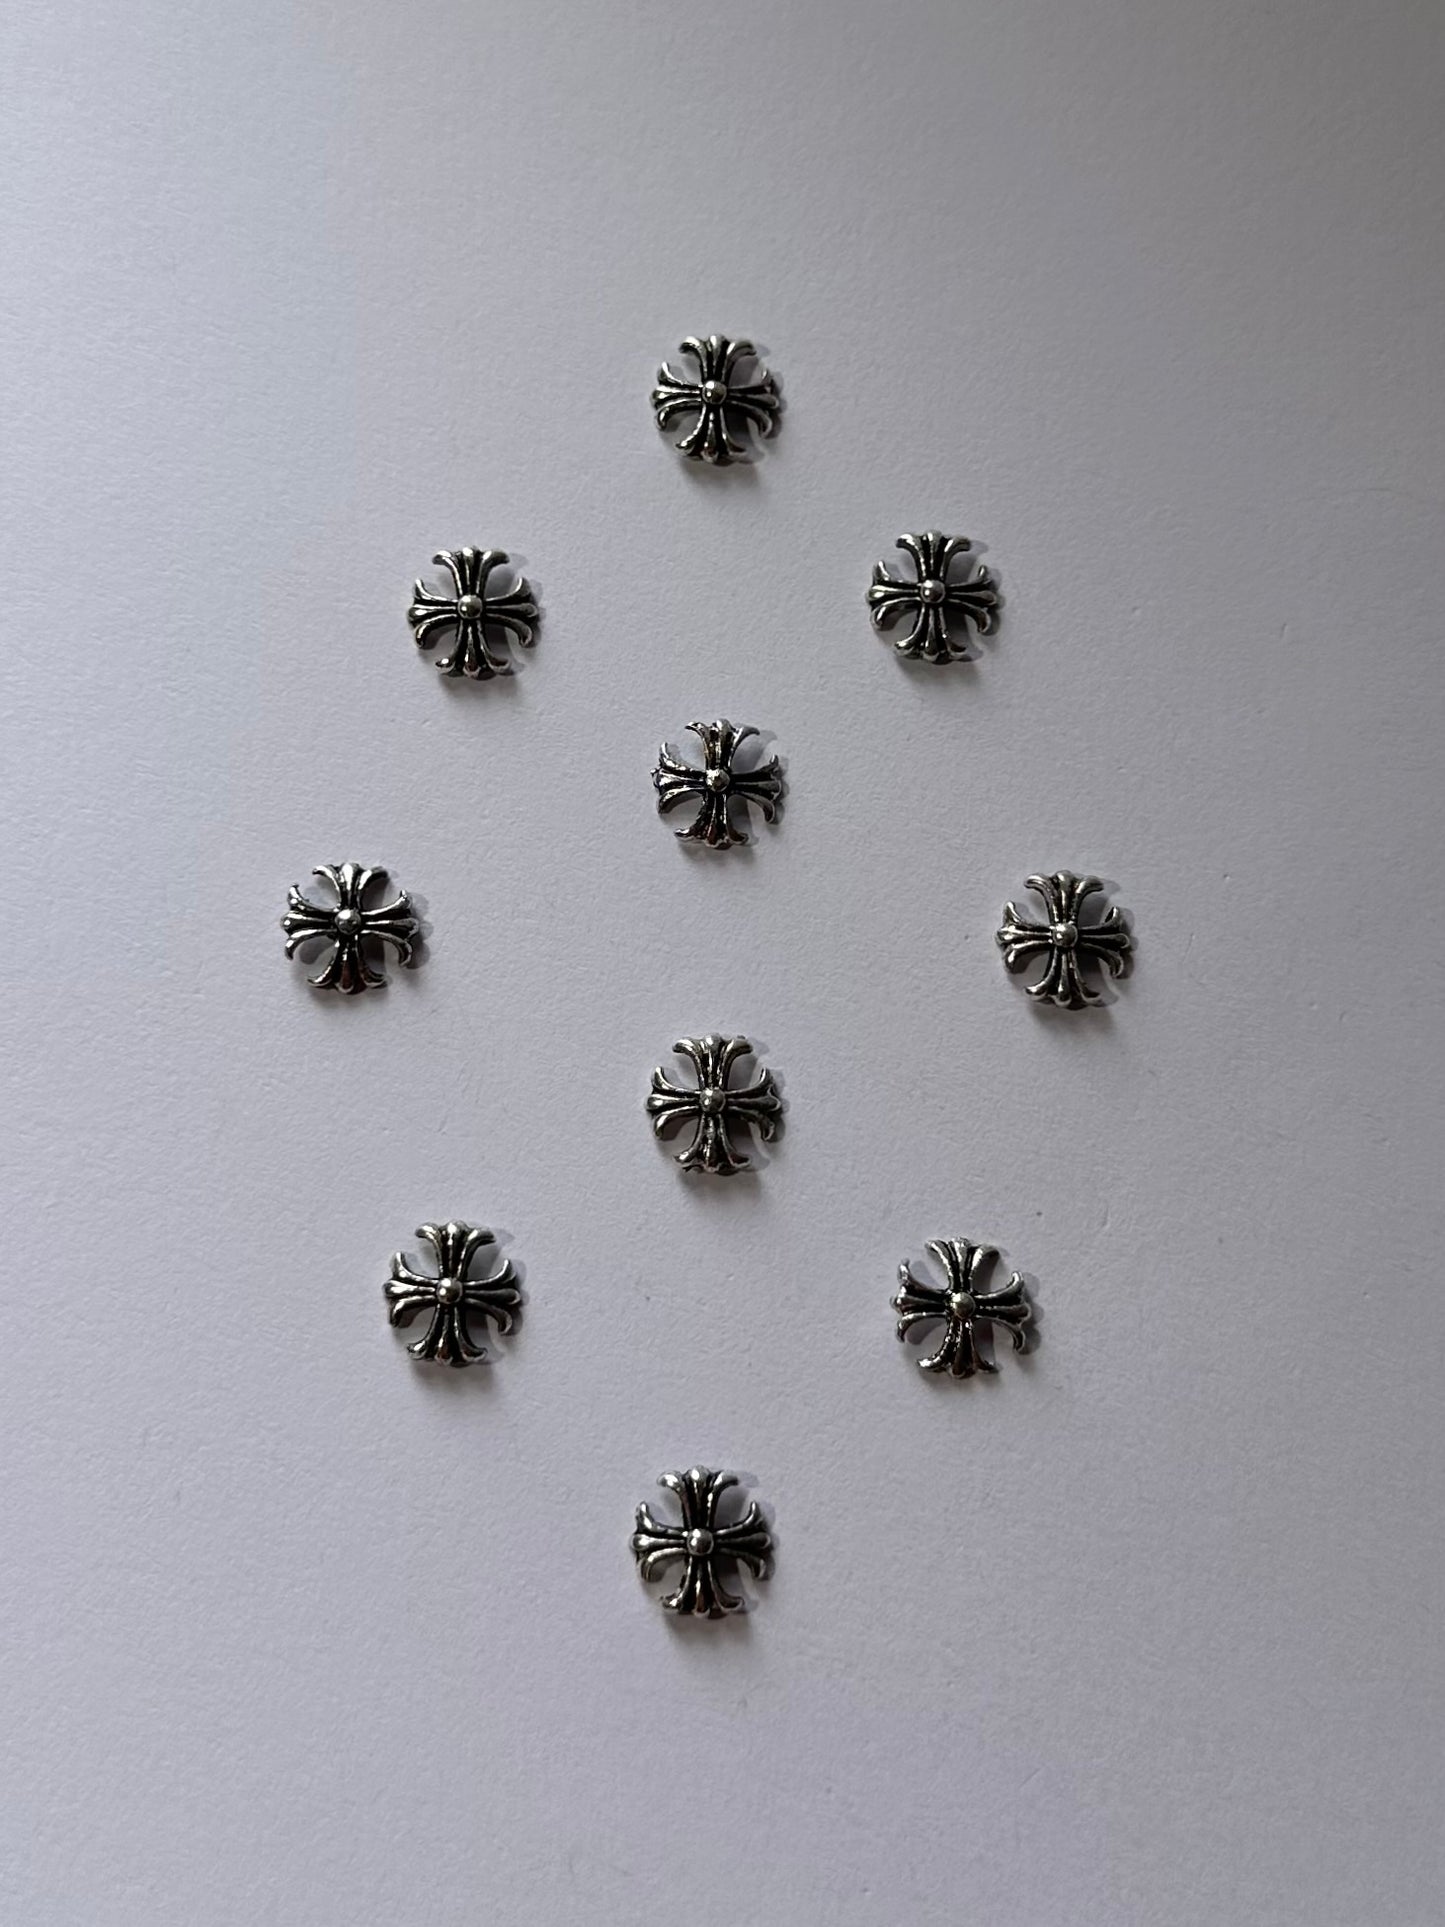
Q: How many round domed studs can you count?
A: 10